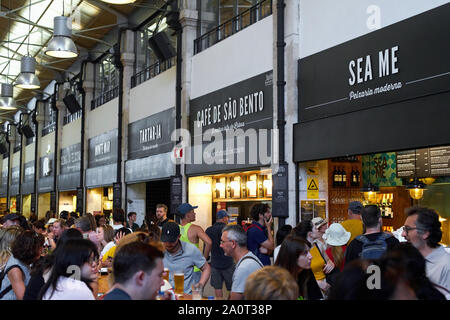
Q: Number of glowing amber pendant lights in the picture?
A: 2